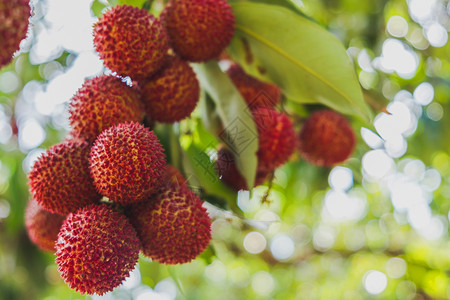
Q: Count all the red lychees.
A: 15